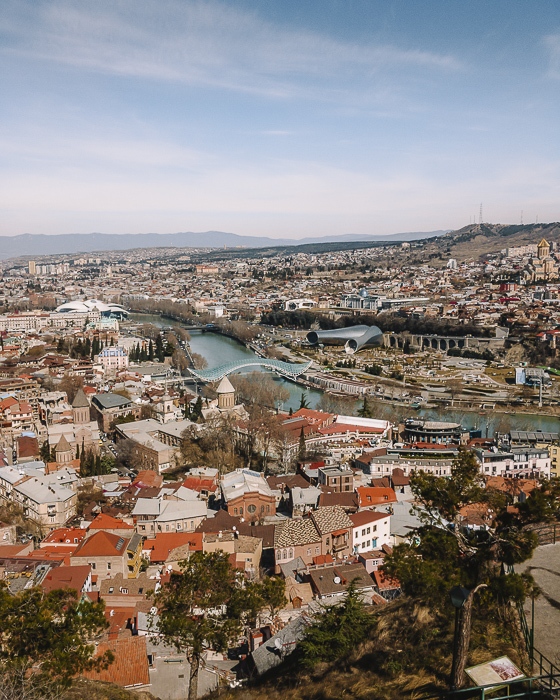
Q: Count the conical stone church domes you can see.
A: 3